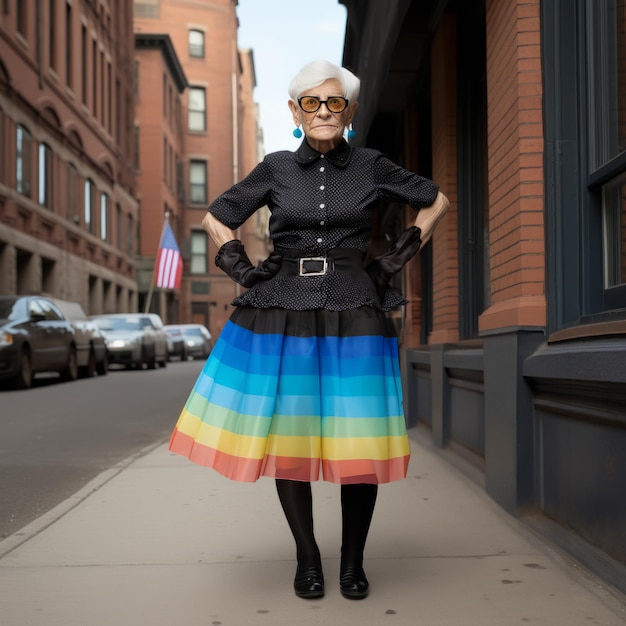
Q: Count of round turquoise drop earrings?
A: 2